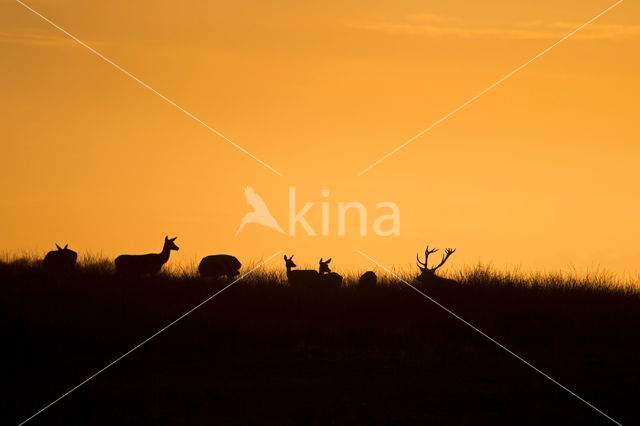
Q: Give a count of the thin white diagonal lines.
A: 4